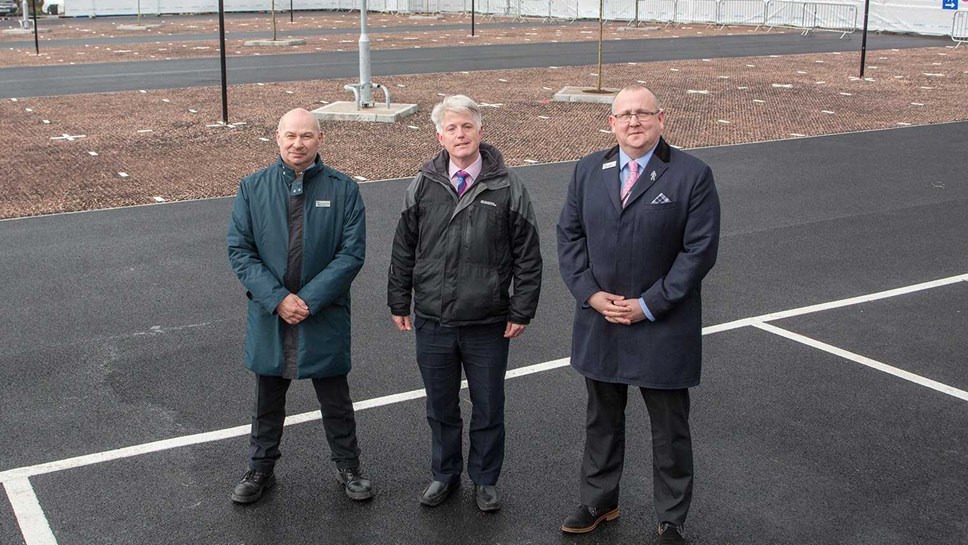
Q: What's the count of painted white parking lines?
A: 3